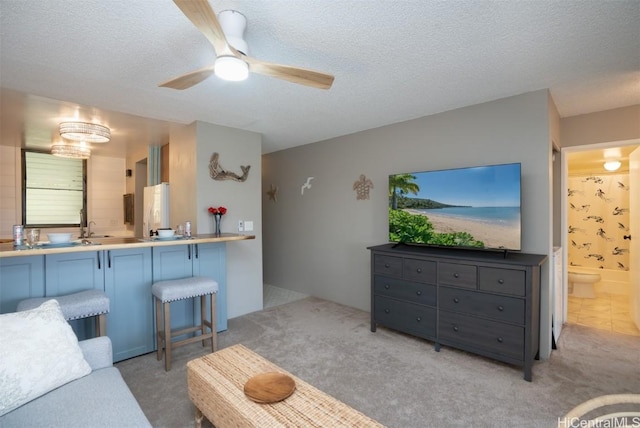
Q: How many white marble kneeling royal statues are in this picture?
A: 0